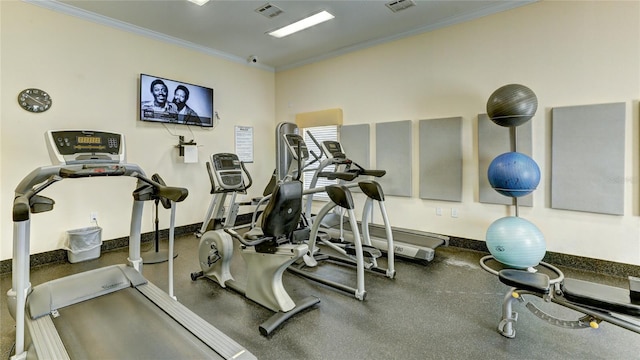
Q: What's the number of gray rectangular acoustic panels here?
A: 5